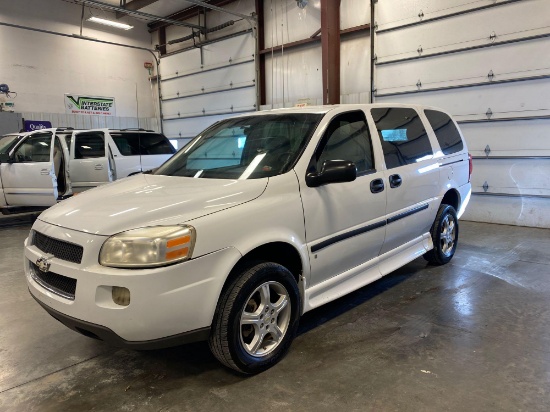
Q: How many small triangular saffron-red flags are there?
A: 0